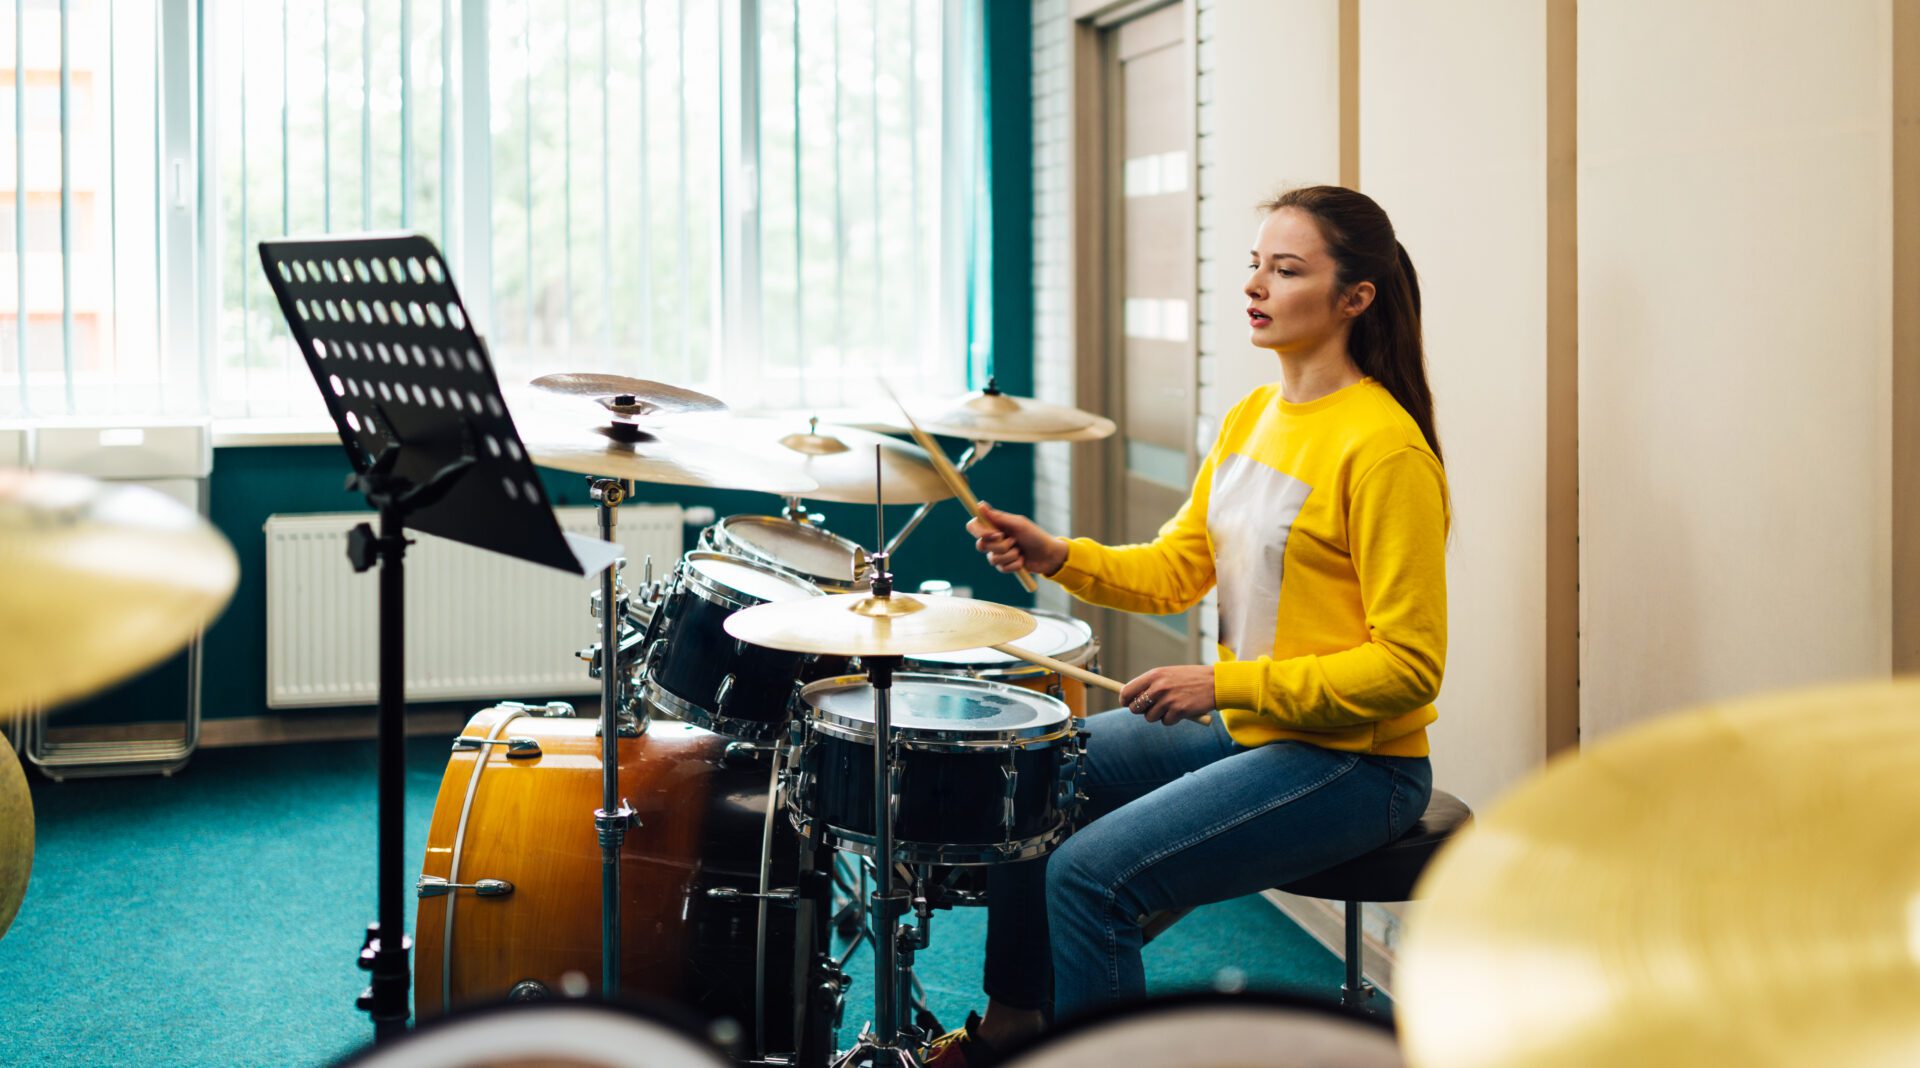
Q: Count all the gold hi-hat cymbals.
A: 1